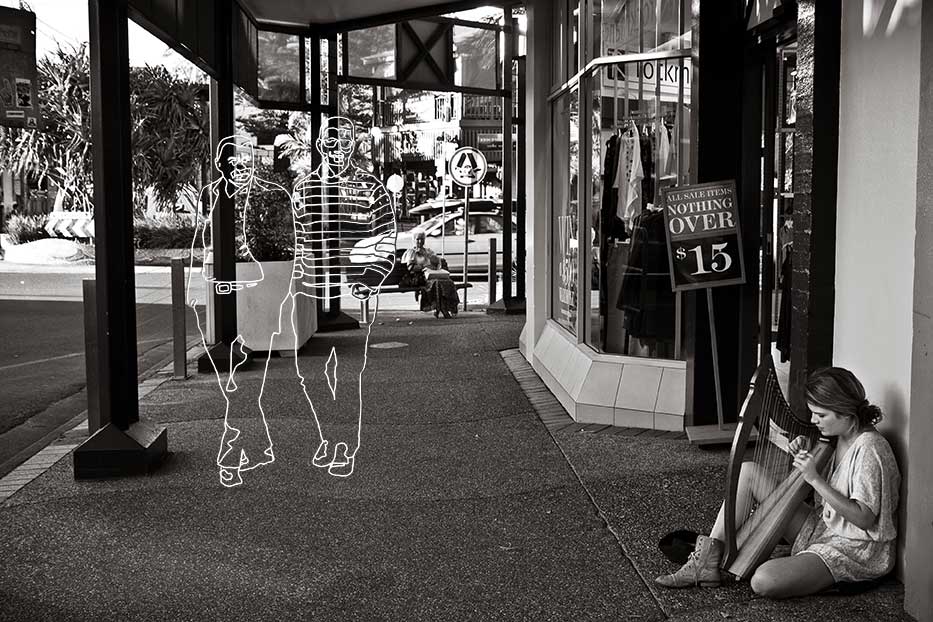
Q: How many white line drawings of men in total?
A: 2